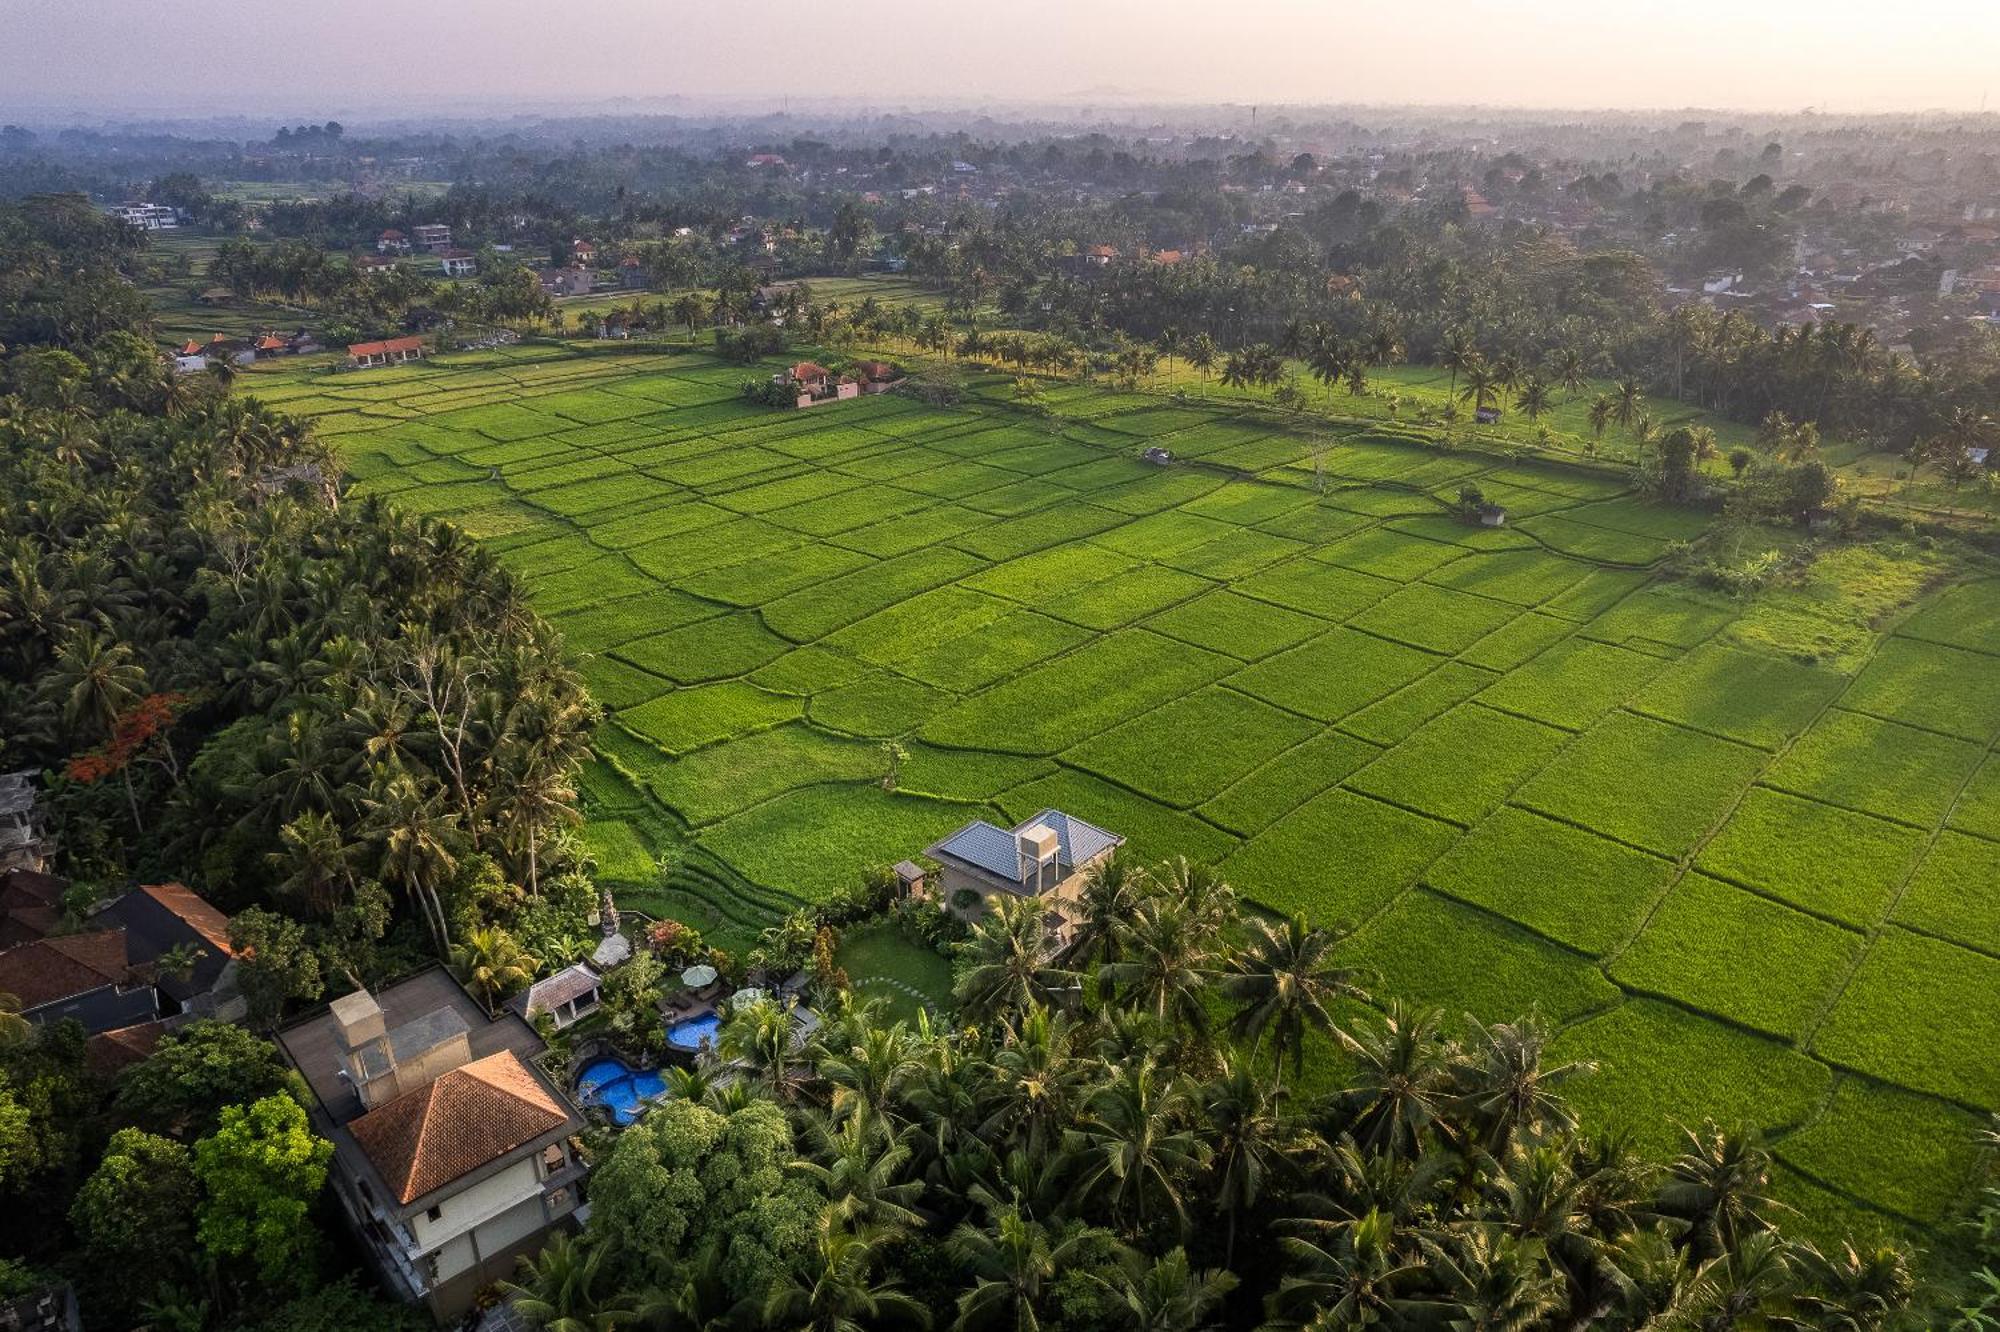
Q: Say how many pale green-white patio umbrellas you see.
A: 2